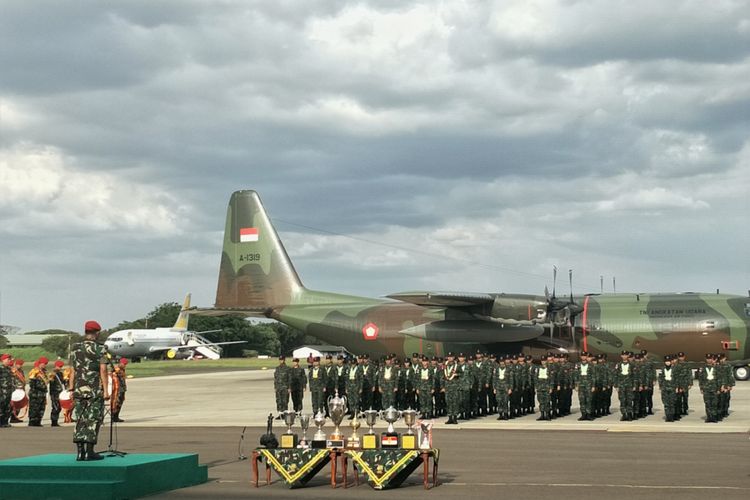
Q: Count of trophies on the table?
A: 10